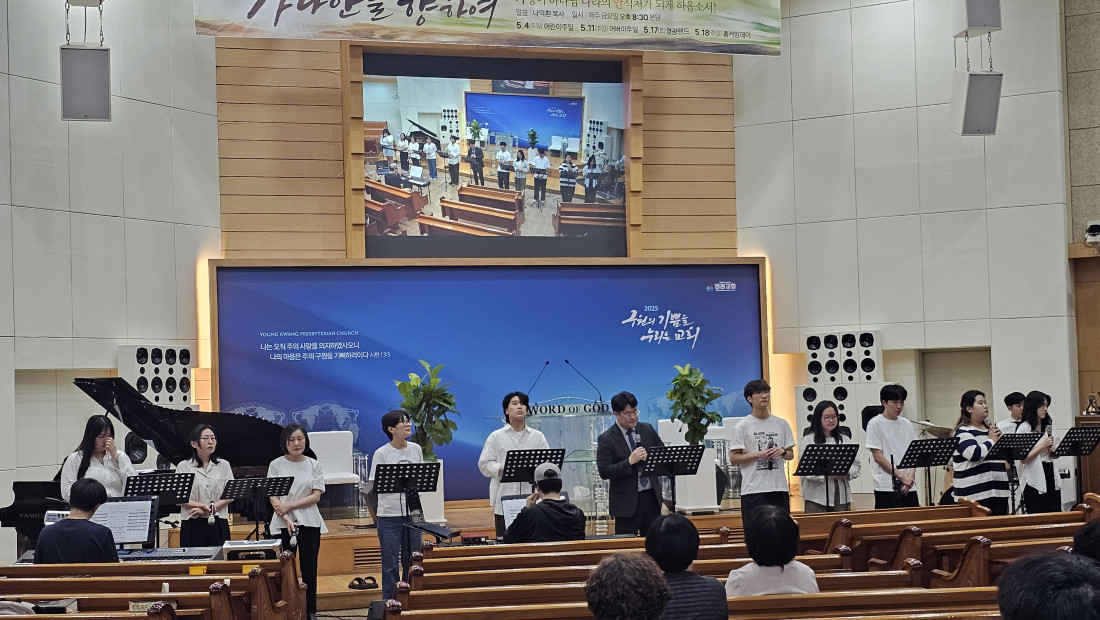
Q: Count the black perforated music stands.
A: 9